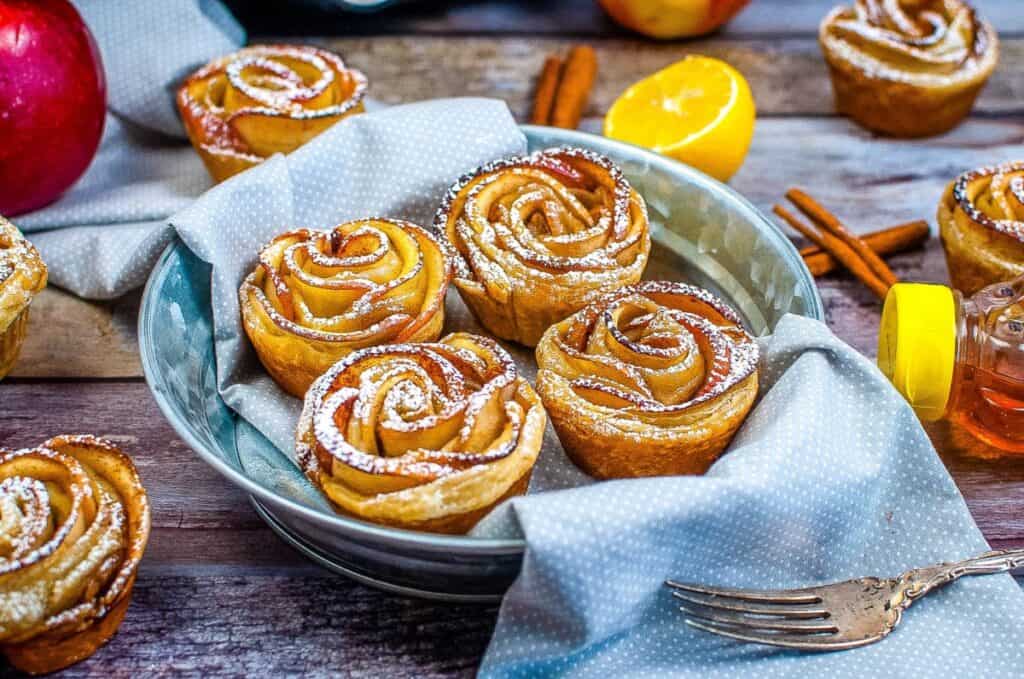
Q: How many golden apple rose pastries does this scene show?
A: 9